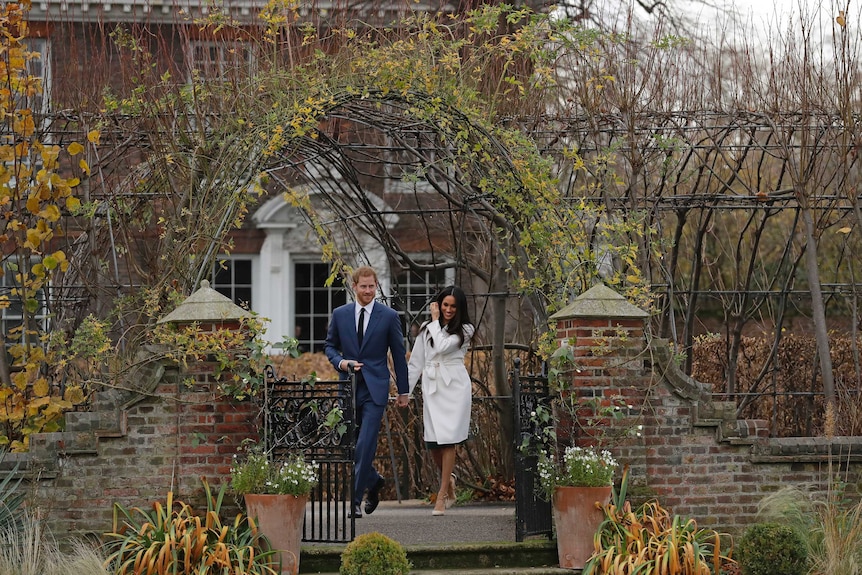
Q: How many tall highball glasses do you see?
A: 0